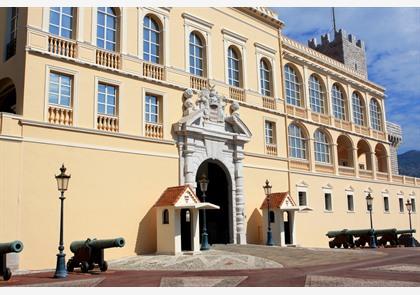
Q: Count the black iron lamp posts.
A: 5